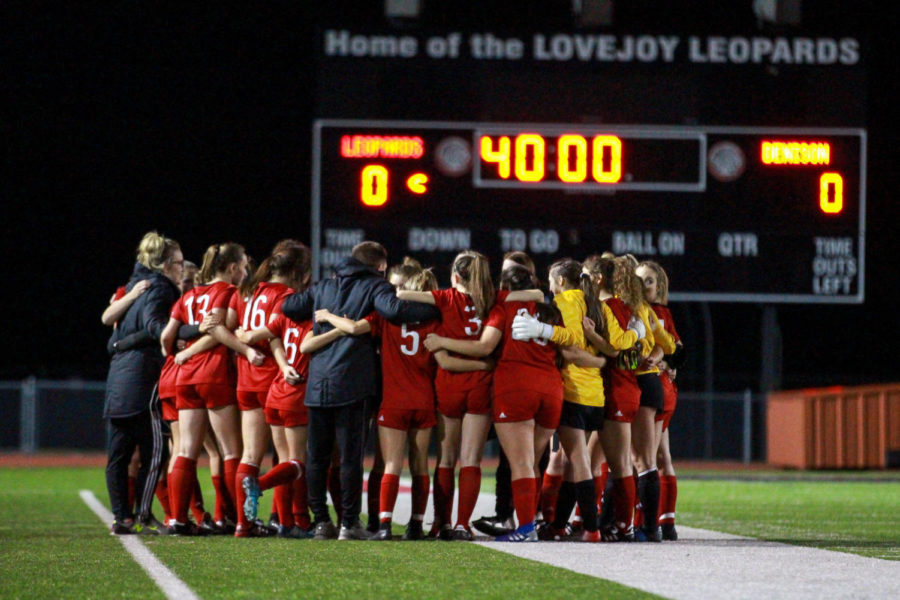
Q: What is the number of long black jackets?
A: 2